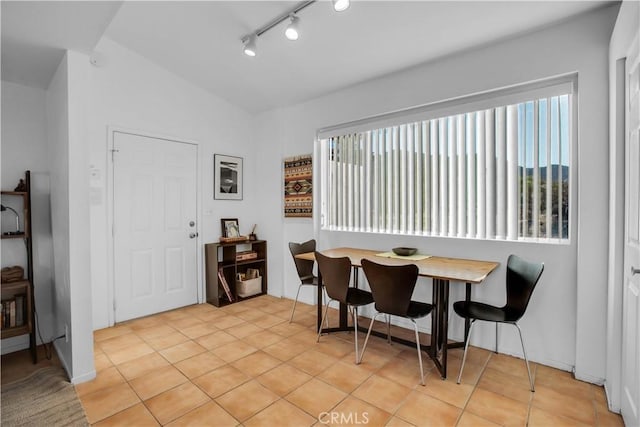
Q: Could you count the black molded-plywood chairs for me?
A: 4